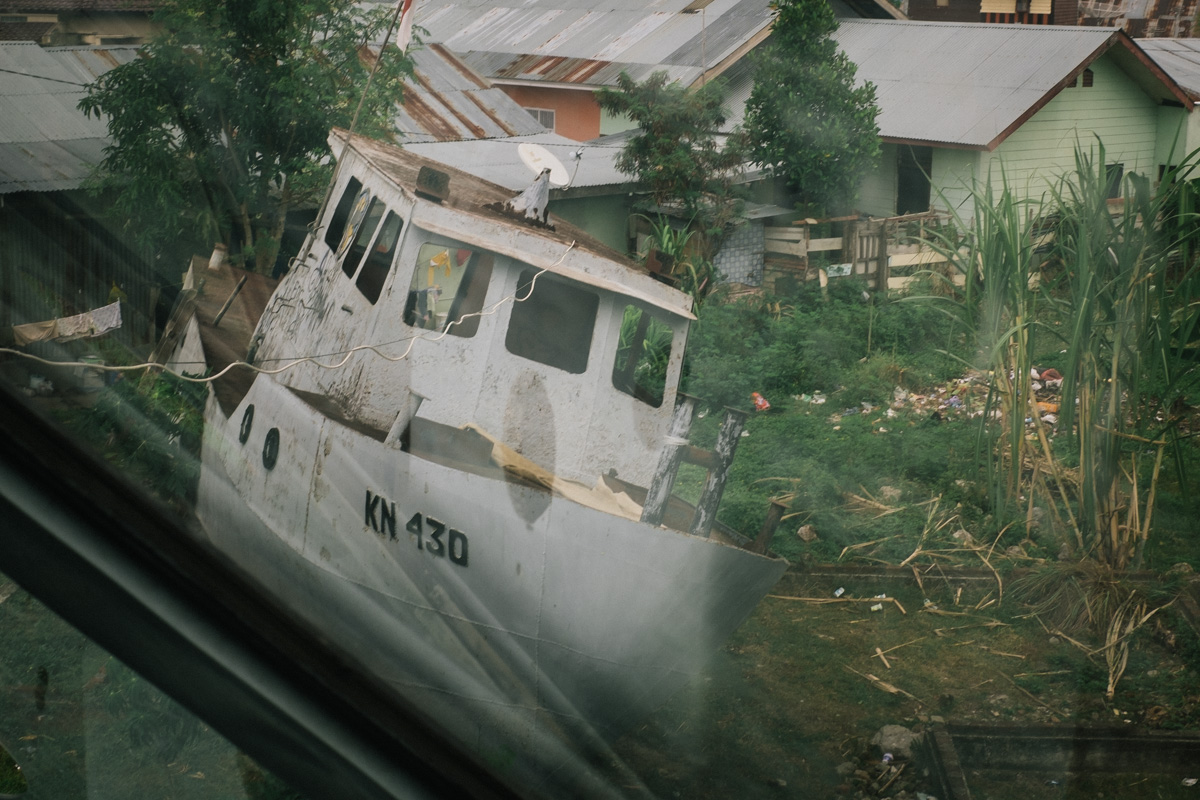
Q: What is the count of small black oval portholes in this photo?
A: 2